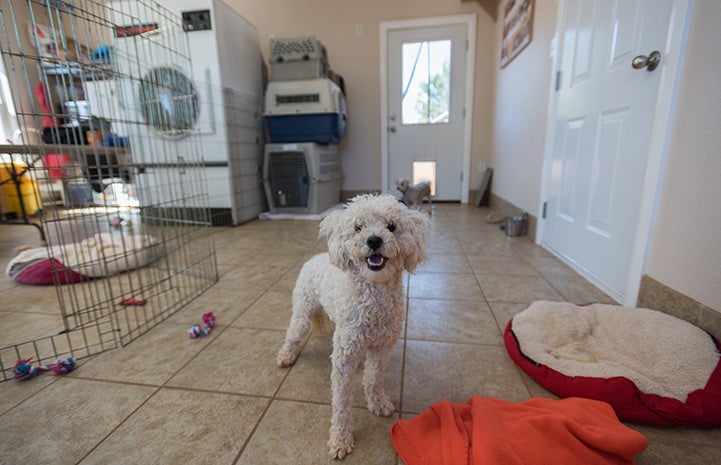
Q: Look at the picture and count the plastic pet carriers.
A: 3